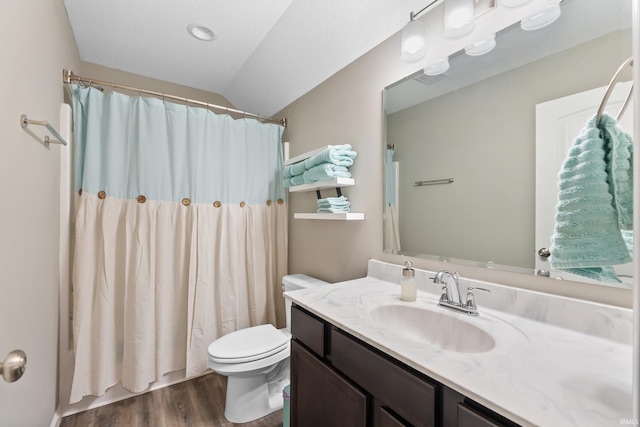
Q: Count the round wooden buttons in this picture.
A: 8